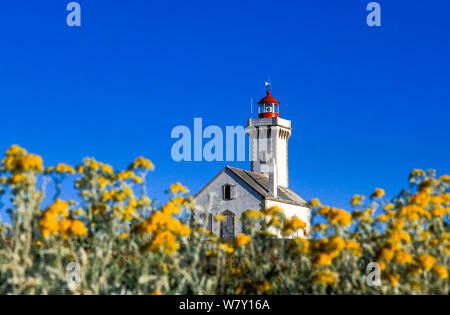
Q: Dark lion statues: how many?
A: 0